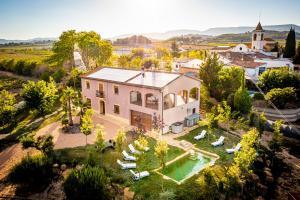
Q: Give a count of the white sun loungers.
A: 8